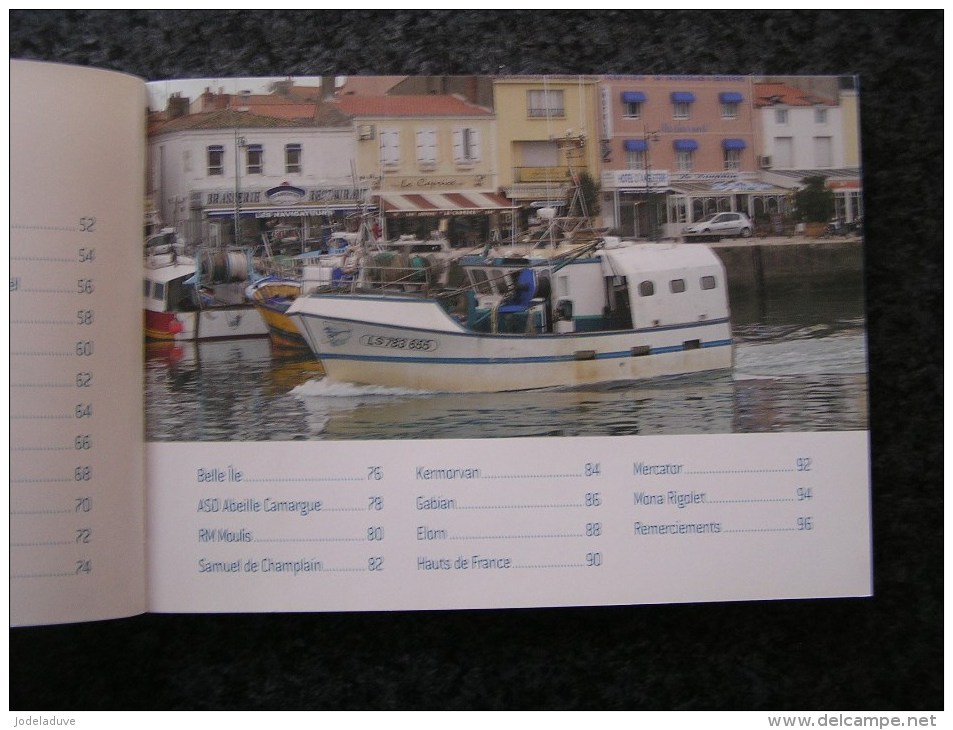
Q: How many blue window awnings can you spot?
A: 6